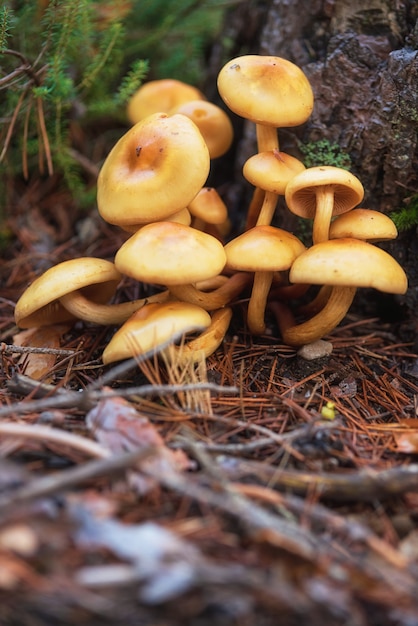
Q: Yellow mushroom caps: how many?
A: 13